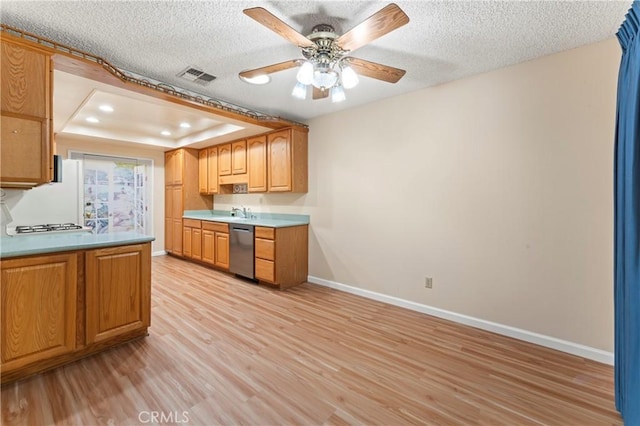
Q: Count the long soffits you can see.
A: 1